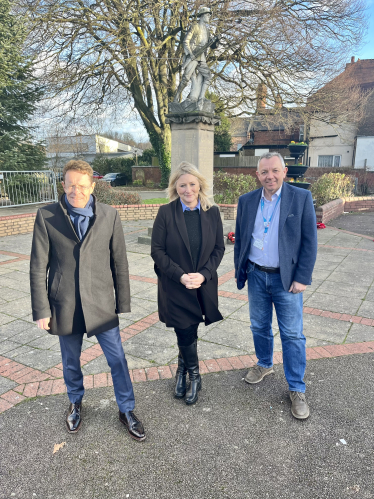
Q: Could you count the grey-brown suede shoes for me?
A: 2